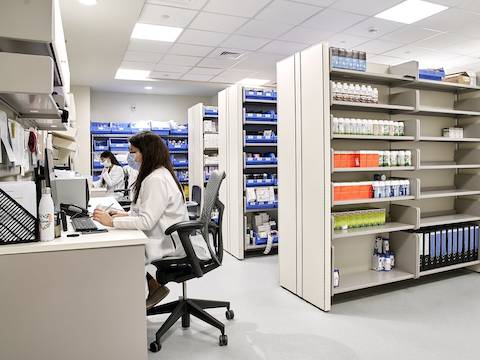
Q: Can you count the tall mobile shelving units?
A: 3